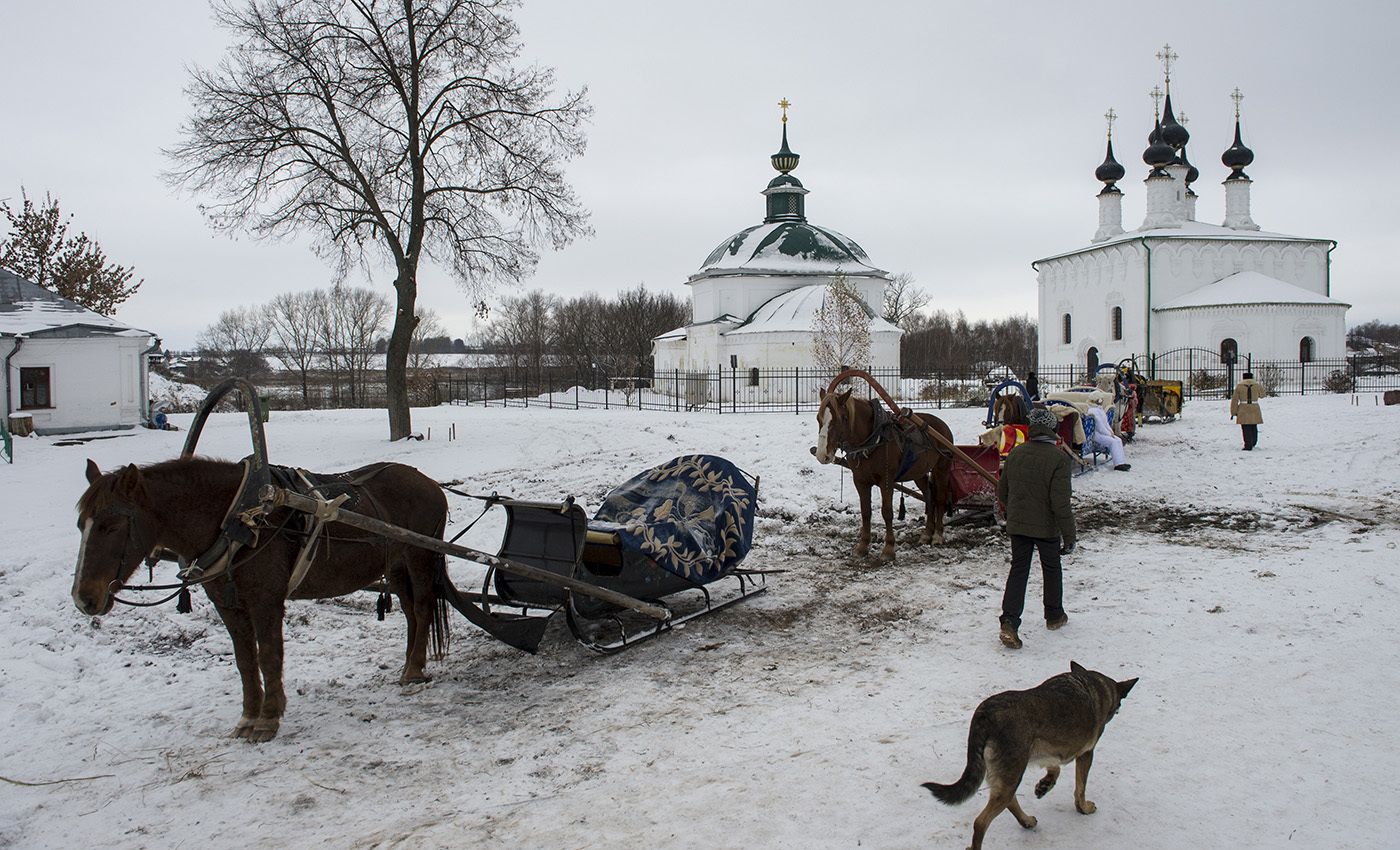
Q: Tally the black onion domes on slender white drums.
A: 5